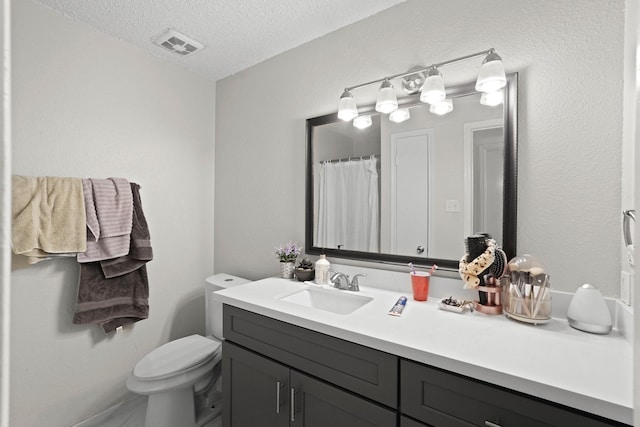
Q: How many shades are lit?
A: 4